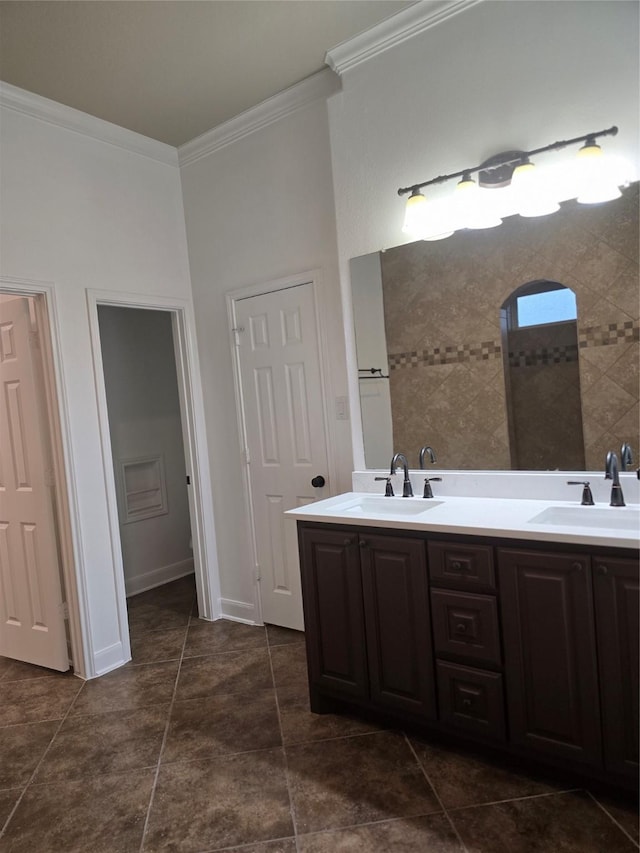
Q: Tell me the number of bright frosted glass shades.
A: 4